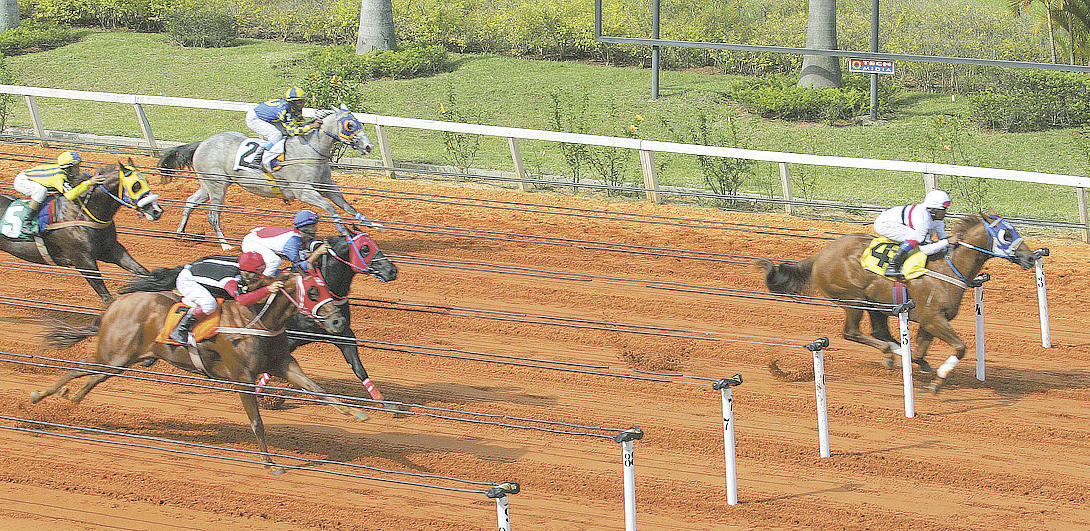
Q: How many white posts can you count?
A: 7